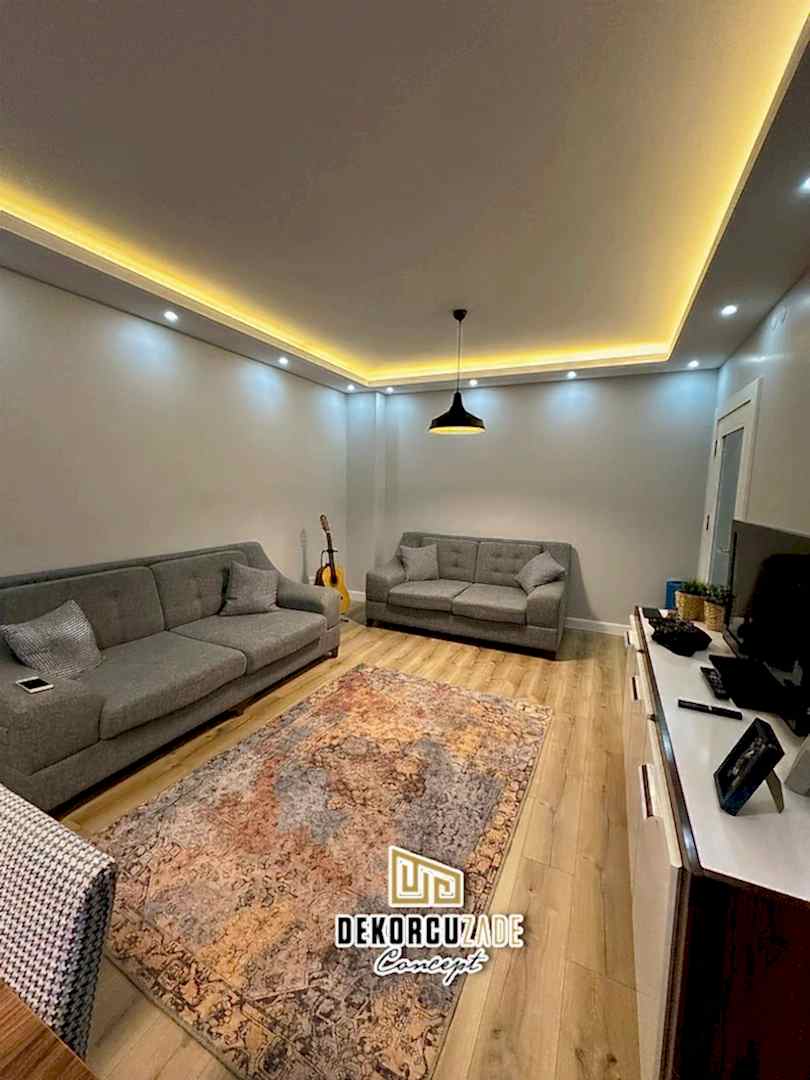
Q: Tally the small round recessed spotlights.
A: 9